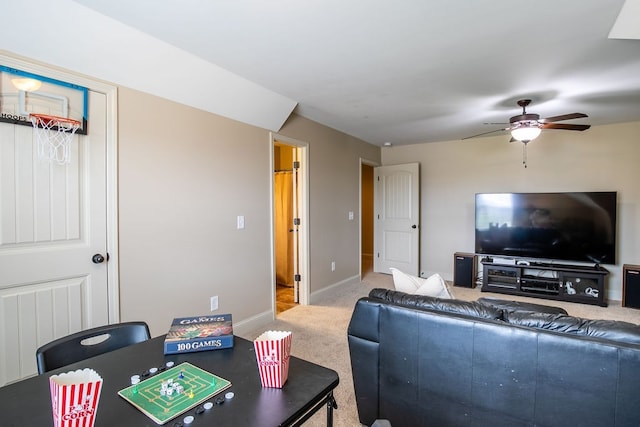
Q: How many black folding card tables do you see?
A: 1